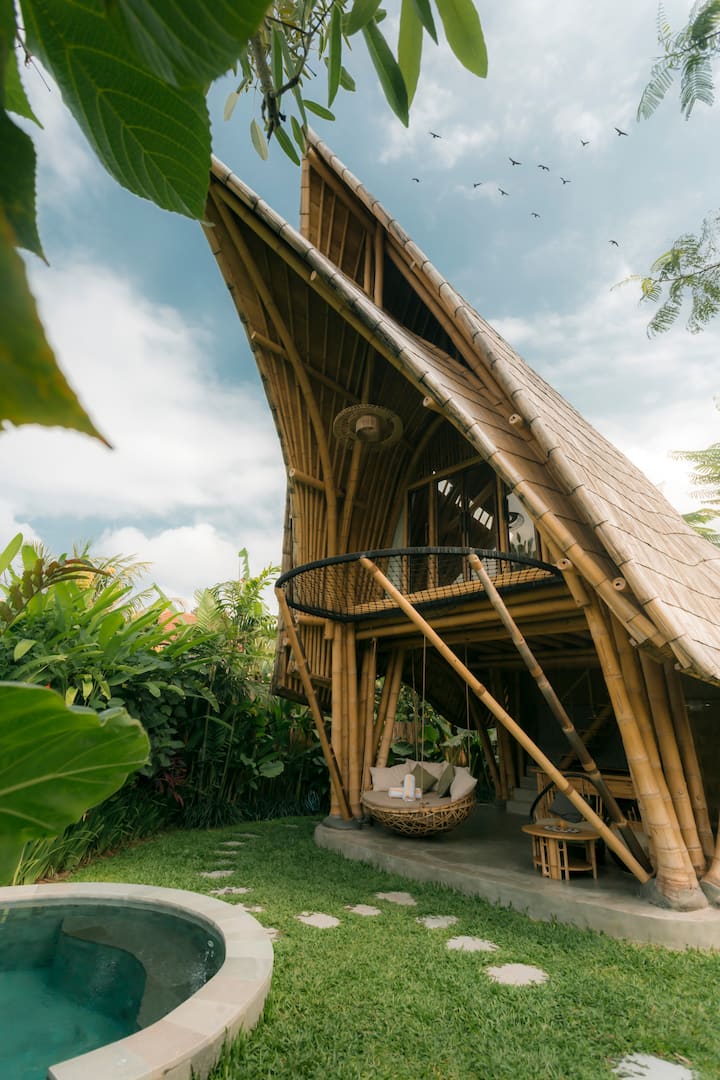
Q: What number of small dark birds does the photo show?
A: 11